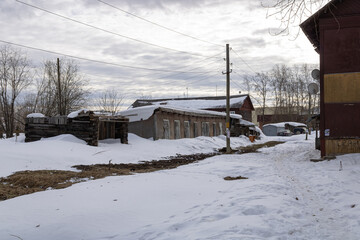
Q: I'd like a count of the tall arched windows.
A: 0